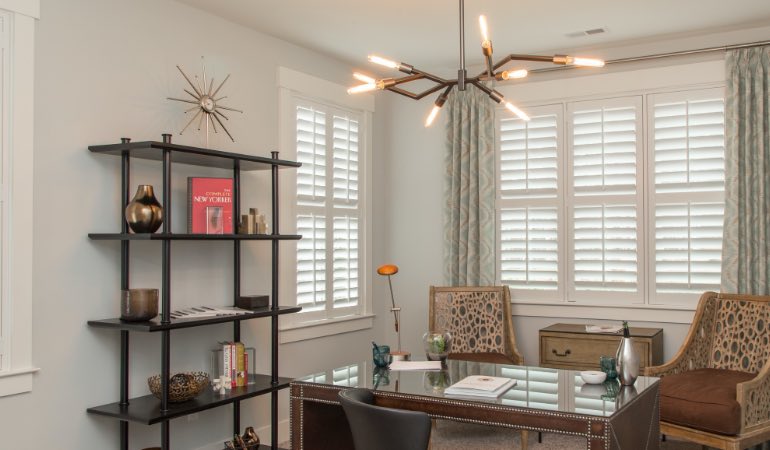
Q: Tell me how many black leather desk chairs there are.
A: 1